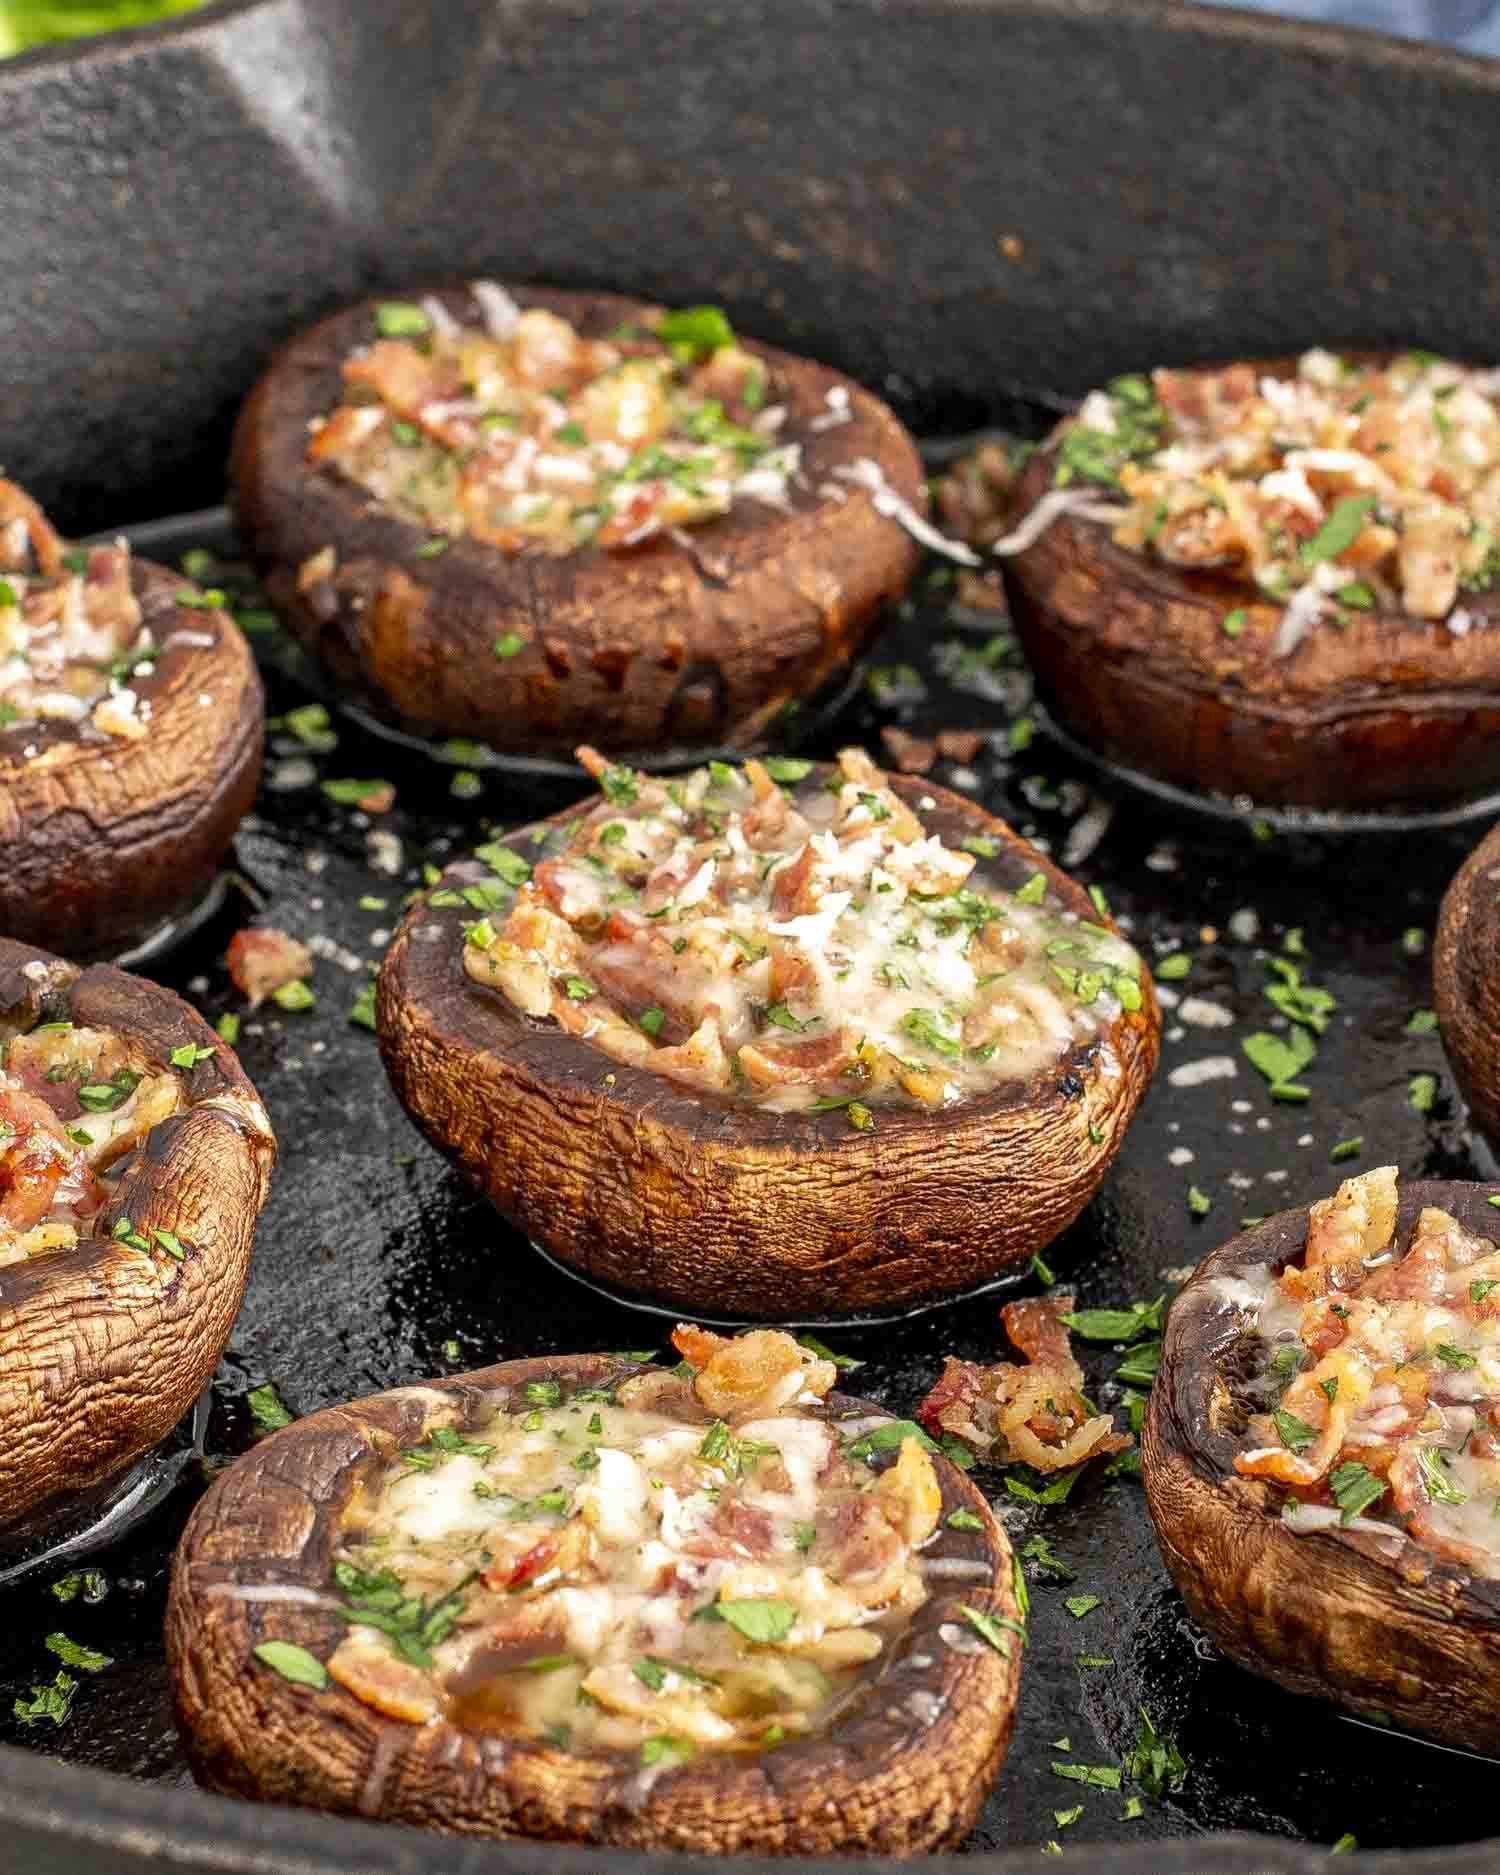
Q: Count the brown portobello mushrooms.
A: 8